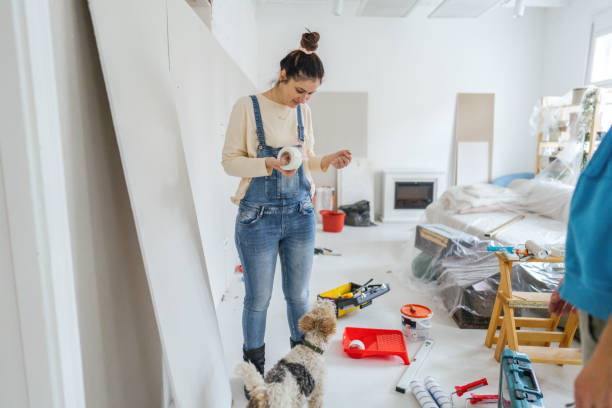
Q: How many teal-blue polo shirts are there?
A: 1